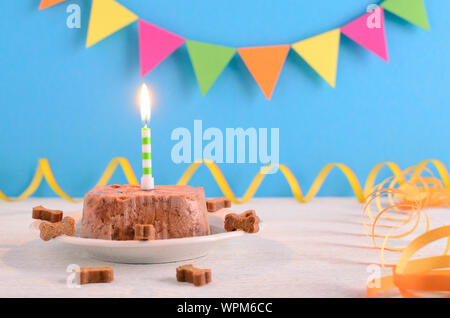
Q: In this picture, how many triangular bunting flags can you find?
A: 8